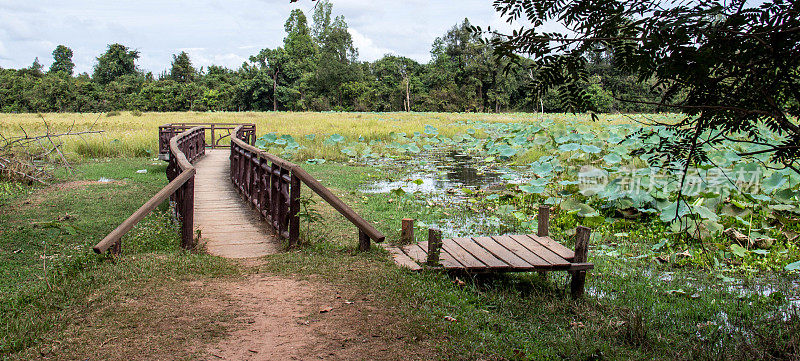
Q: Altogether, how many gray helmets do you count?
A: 0